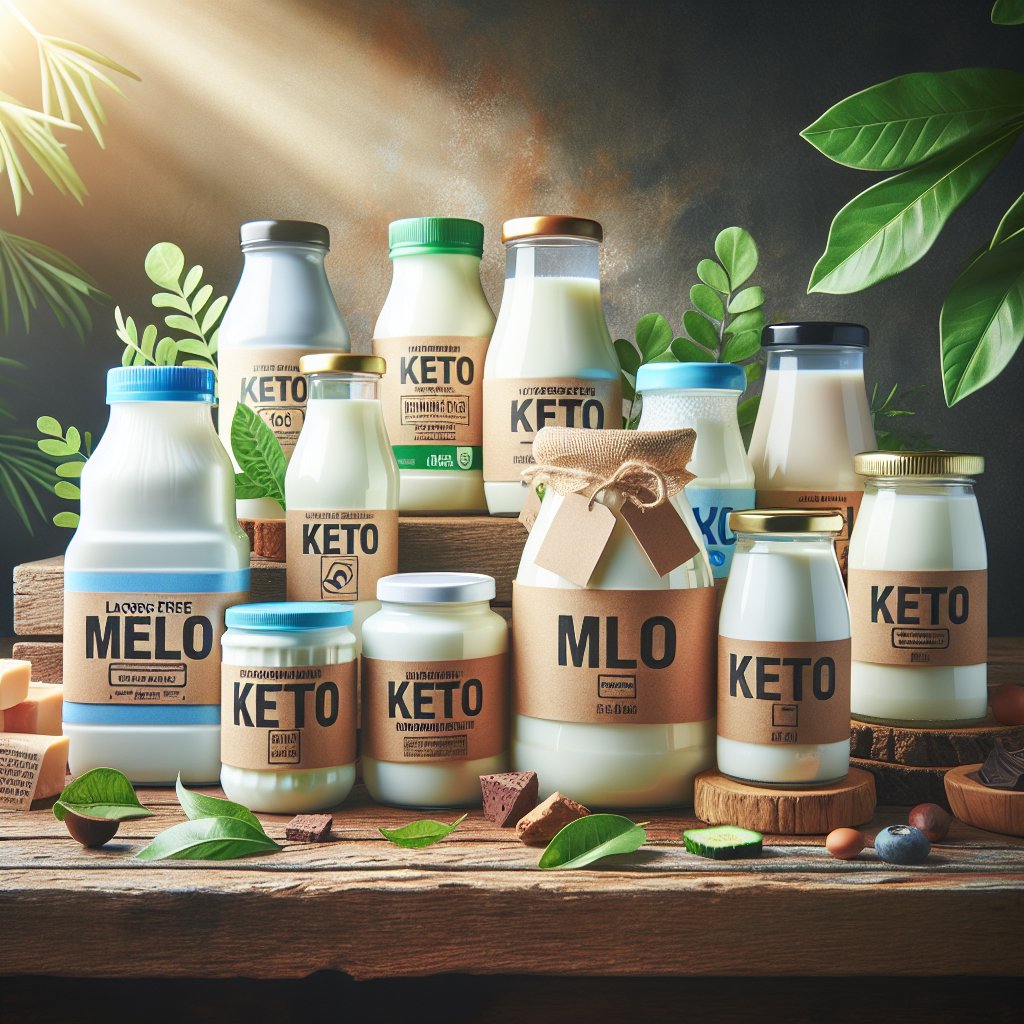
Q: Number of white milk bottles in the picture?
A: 12